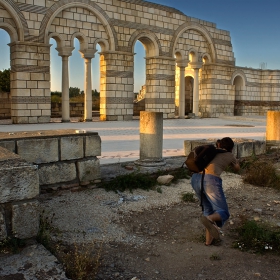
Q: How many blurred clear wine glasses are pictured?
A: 0